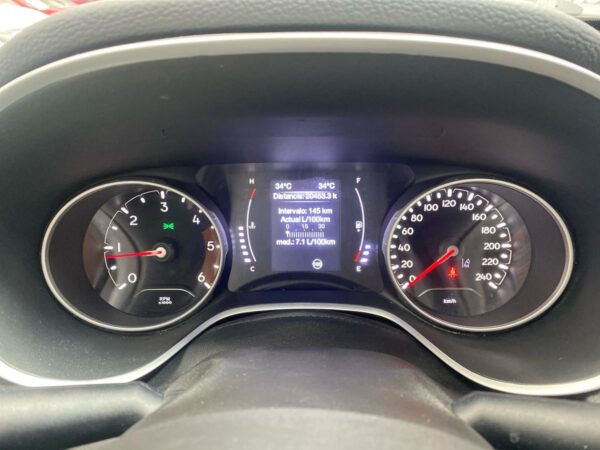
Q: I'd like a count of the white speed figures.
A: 13